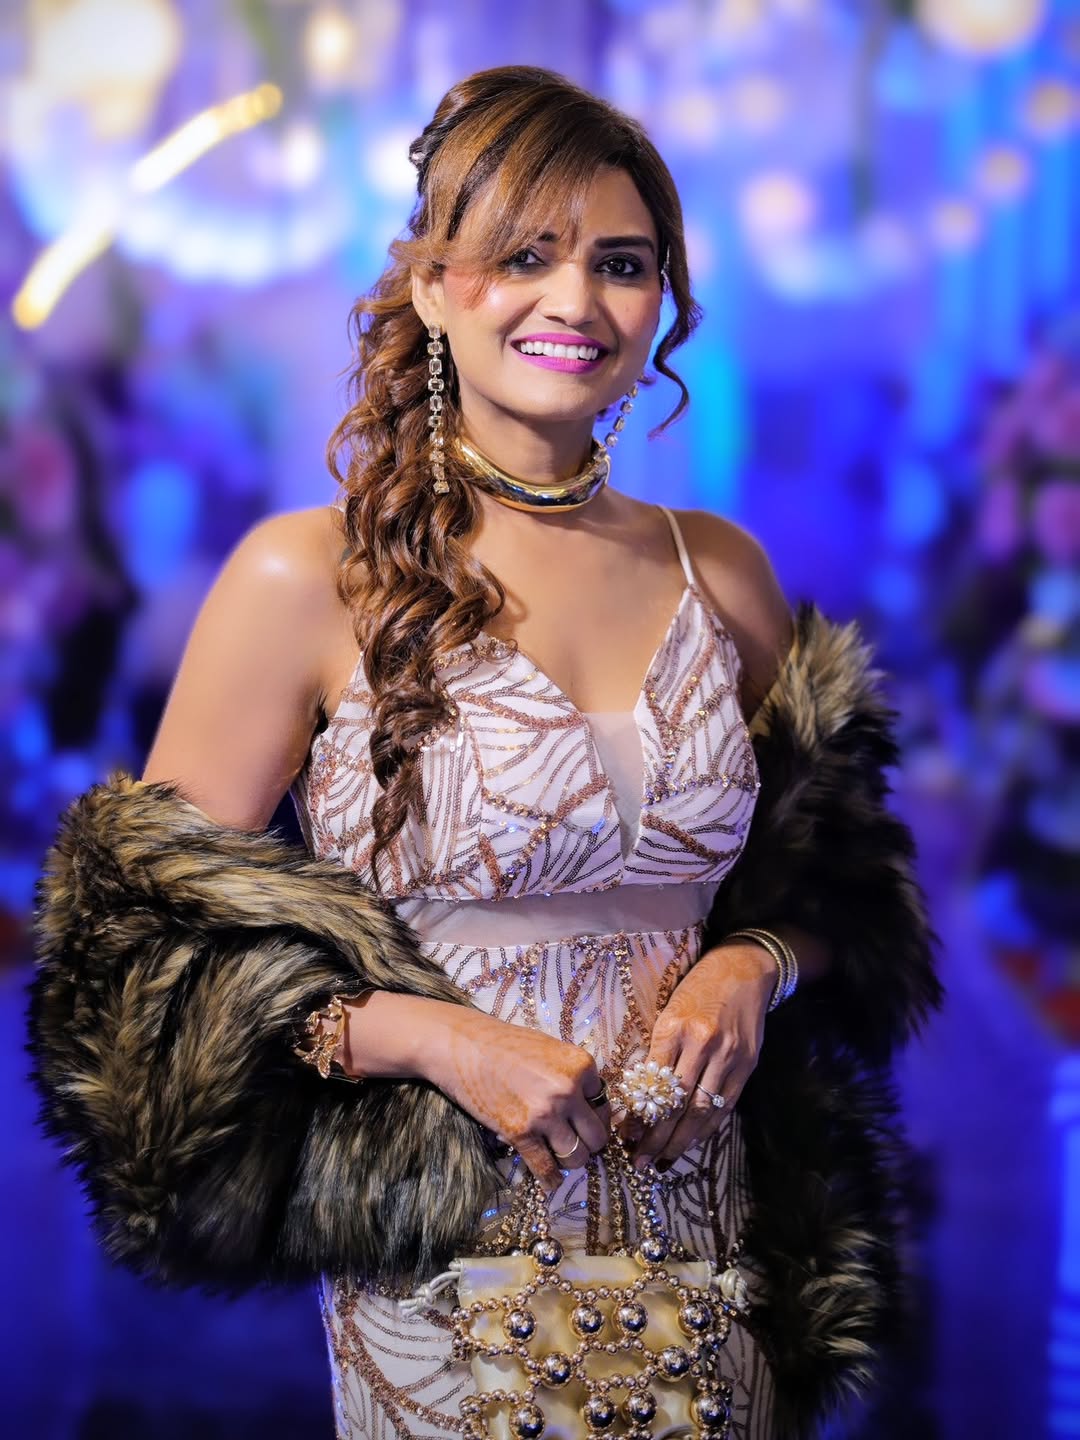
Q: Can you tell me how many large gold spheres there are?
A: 12